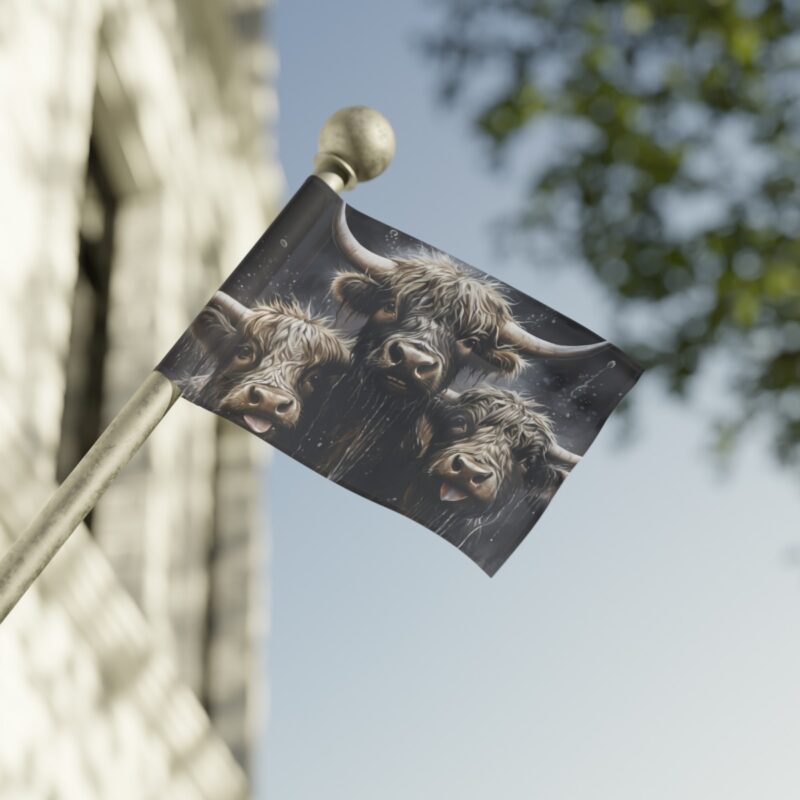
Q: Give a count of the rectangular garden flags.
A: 1